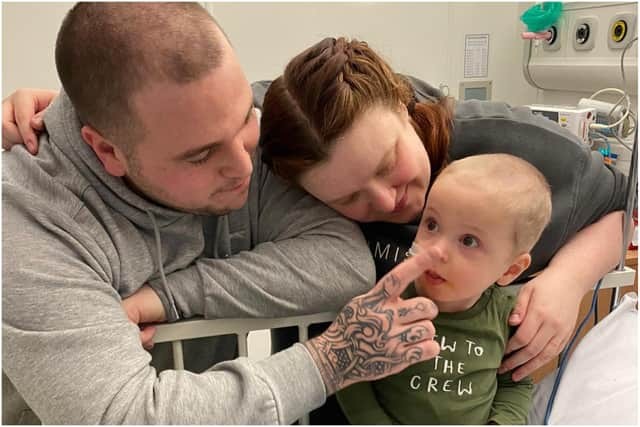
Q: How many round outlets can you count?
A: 3